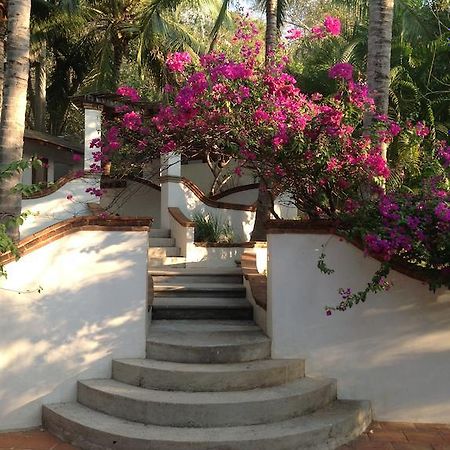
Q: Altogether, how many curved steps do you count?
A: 4